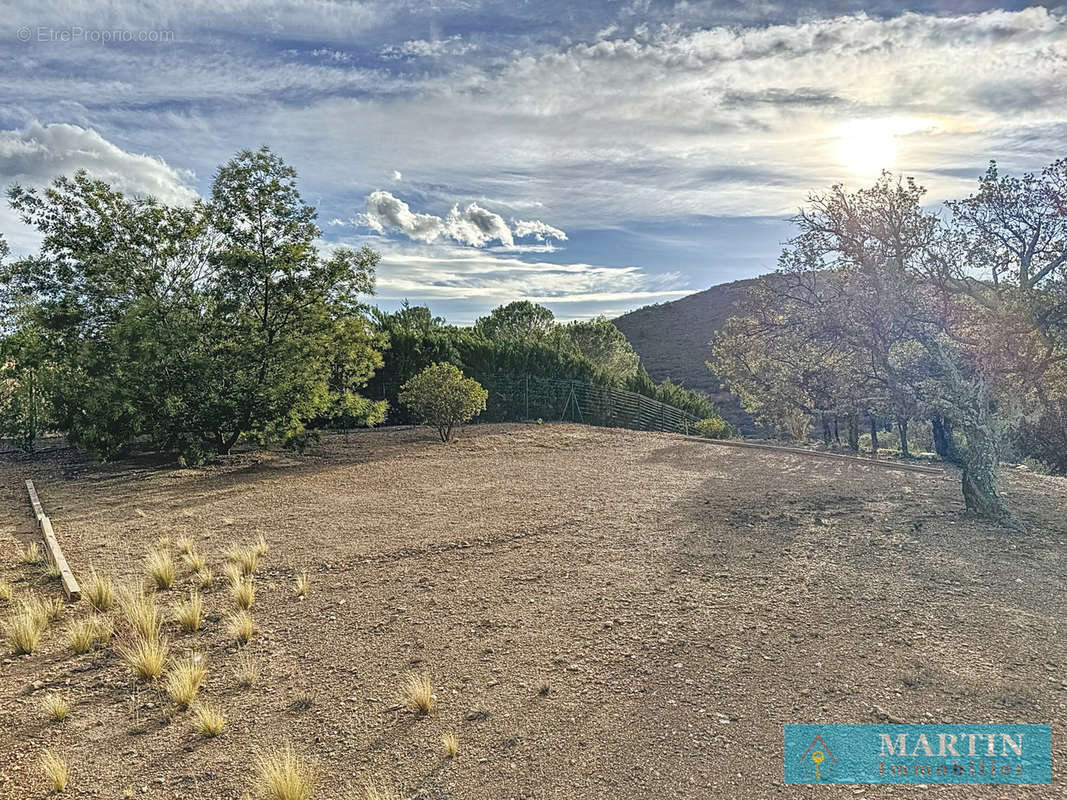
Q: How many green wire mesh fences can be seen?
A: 1